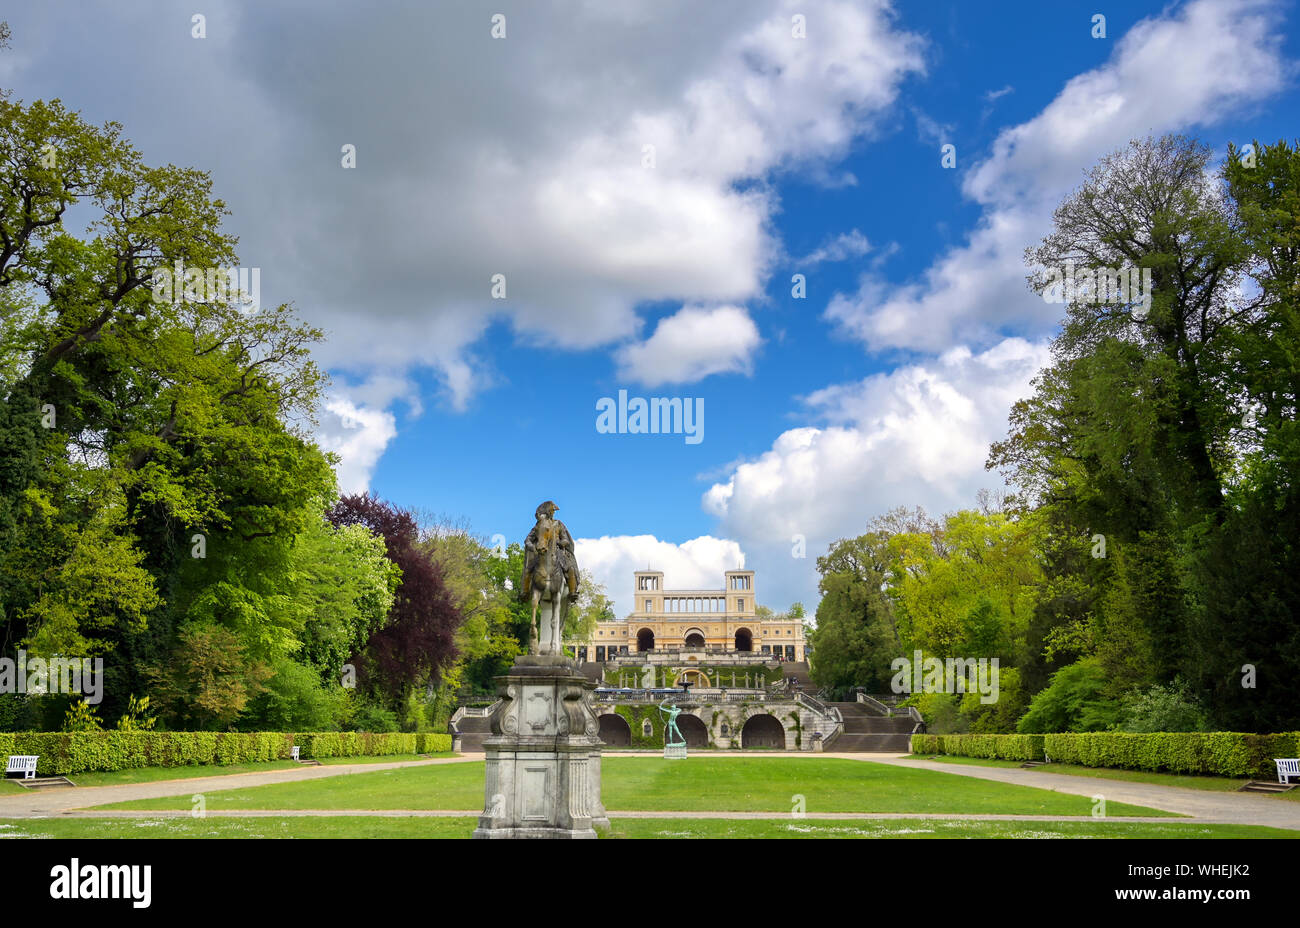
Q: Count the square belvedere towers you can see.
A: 2